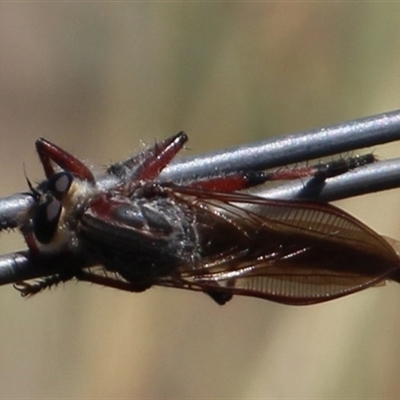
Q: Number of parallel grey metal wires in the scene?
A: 2